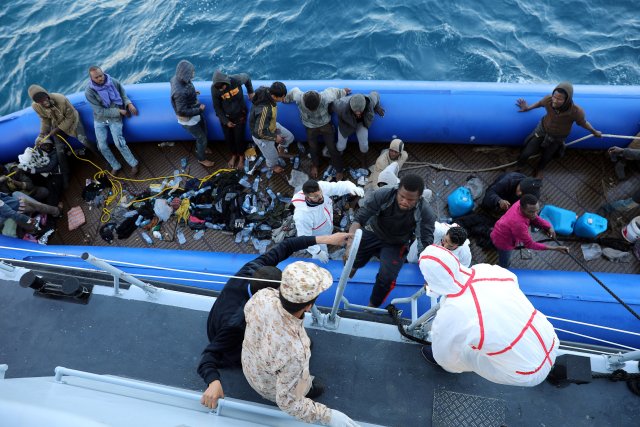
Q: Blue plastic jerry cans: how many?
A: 3